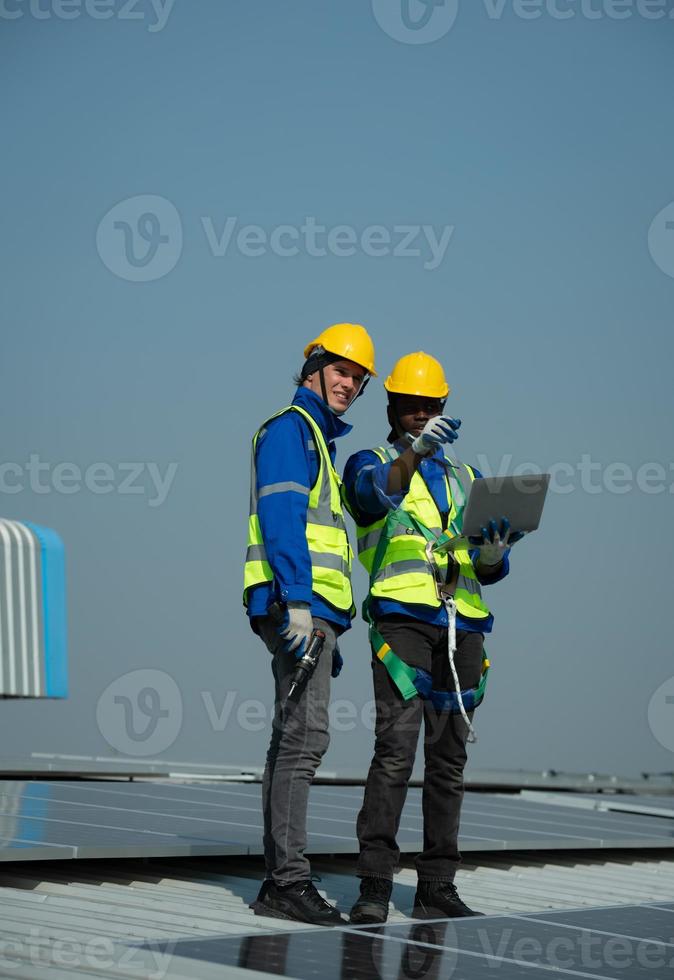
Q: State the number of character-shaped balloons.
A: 0